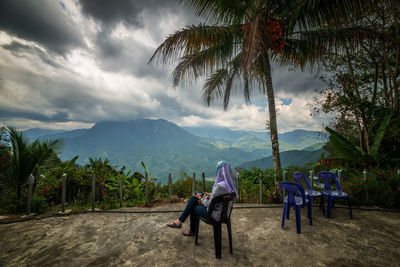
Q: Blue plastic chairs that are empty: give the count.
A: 3